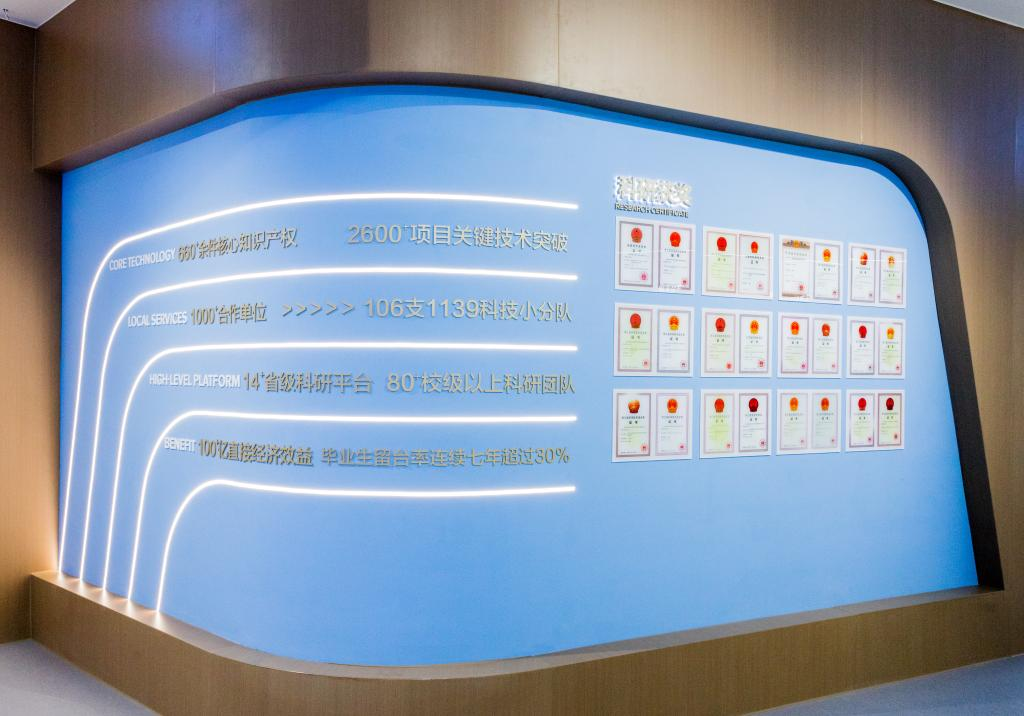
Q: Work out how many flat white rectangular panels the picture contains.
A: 12